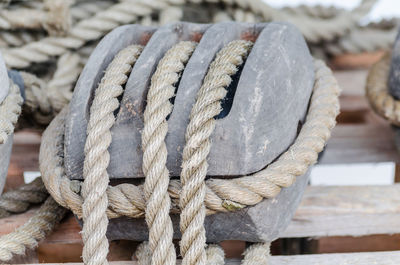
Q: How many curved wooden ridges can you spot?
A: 4